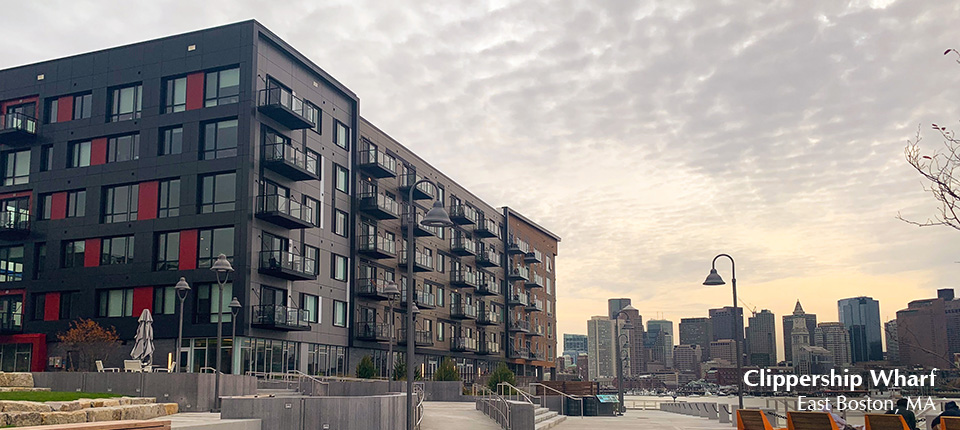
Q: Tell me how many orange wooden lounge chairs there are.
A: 4